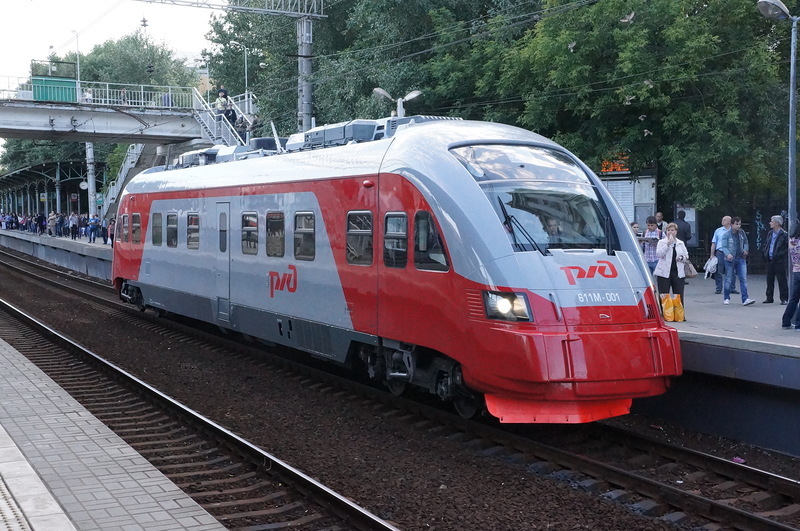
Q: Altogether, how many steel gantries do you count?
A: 1